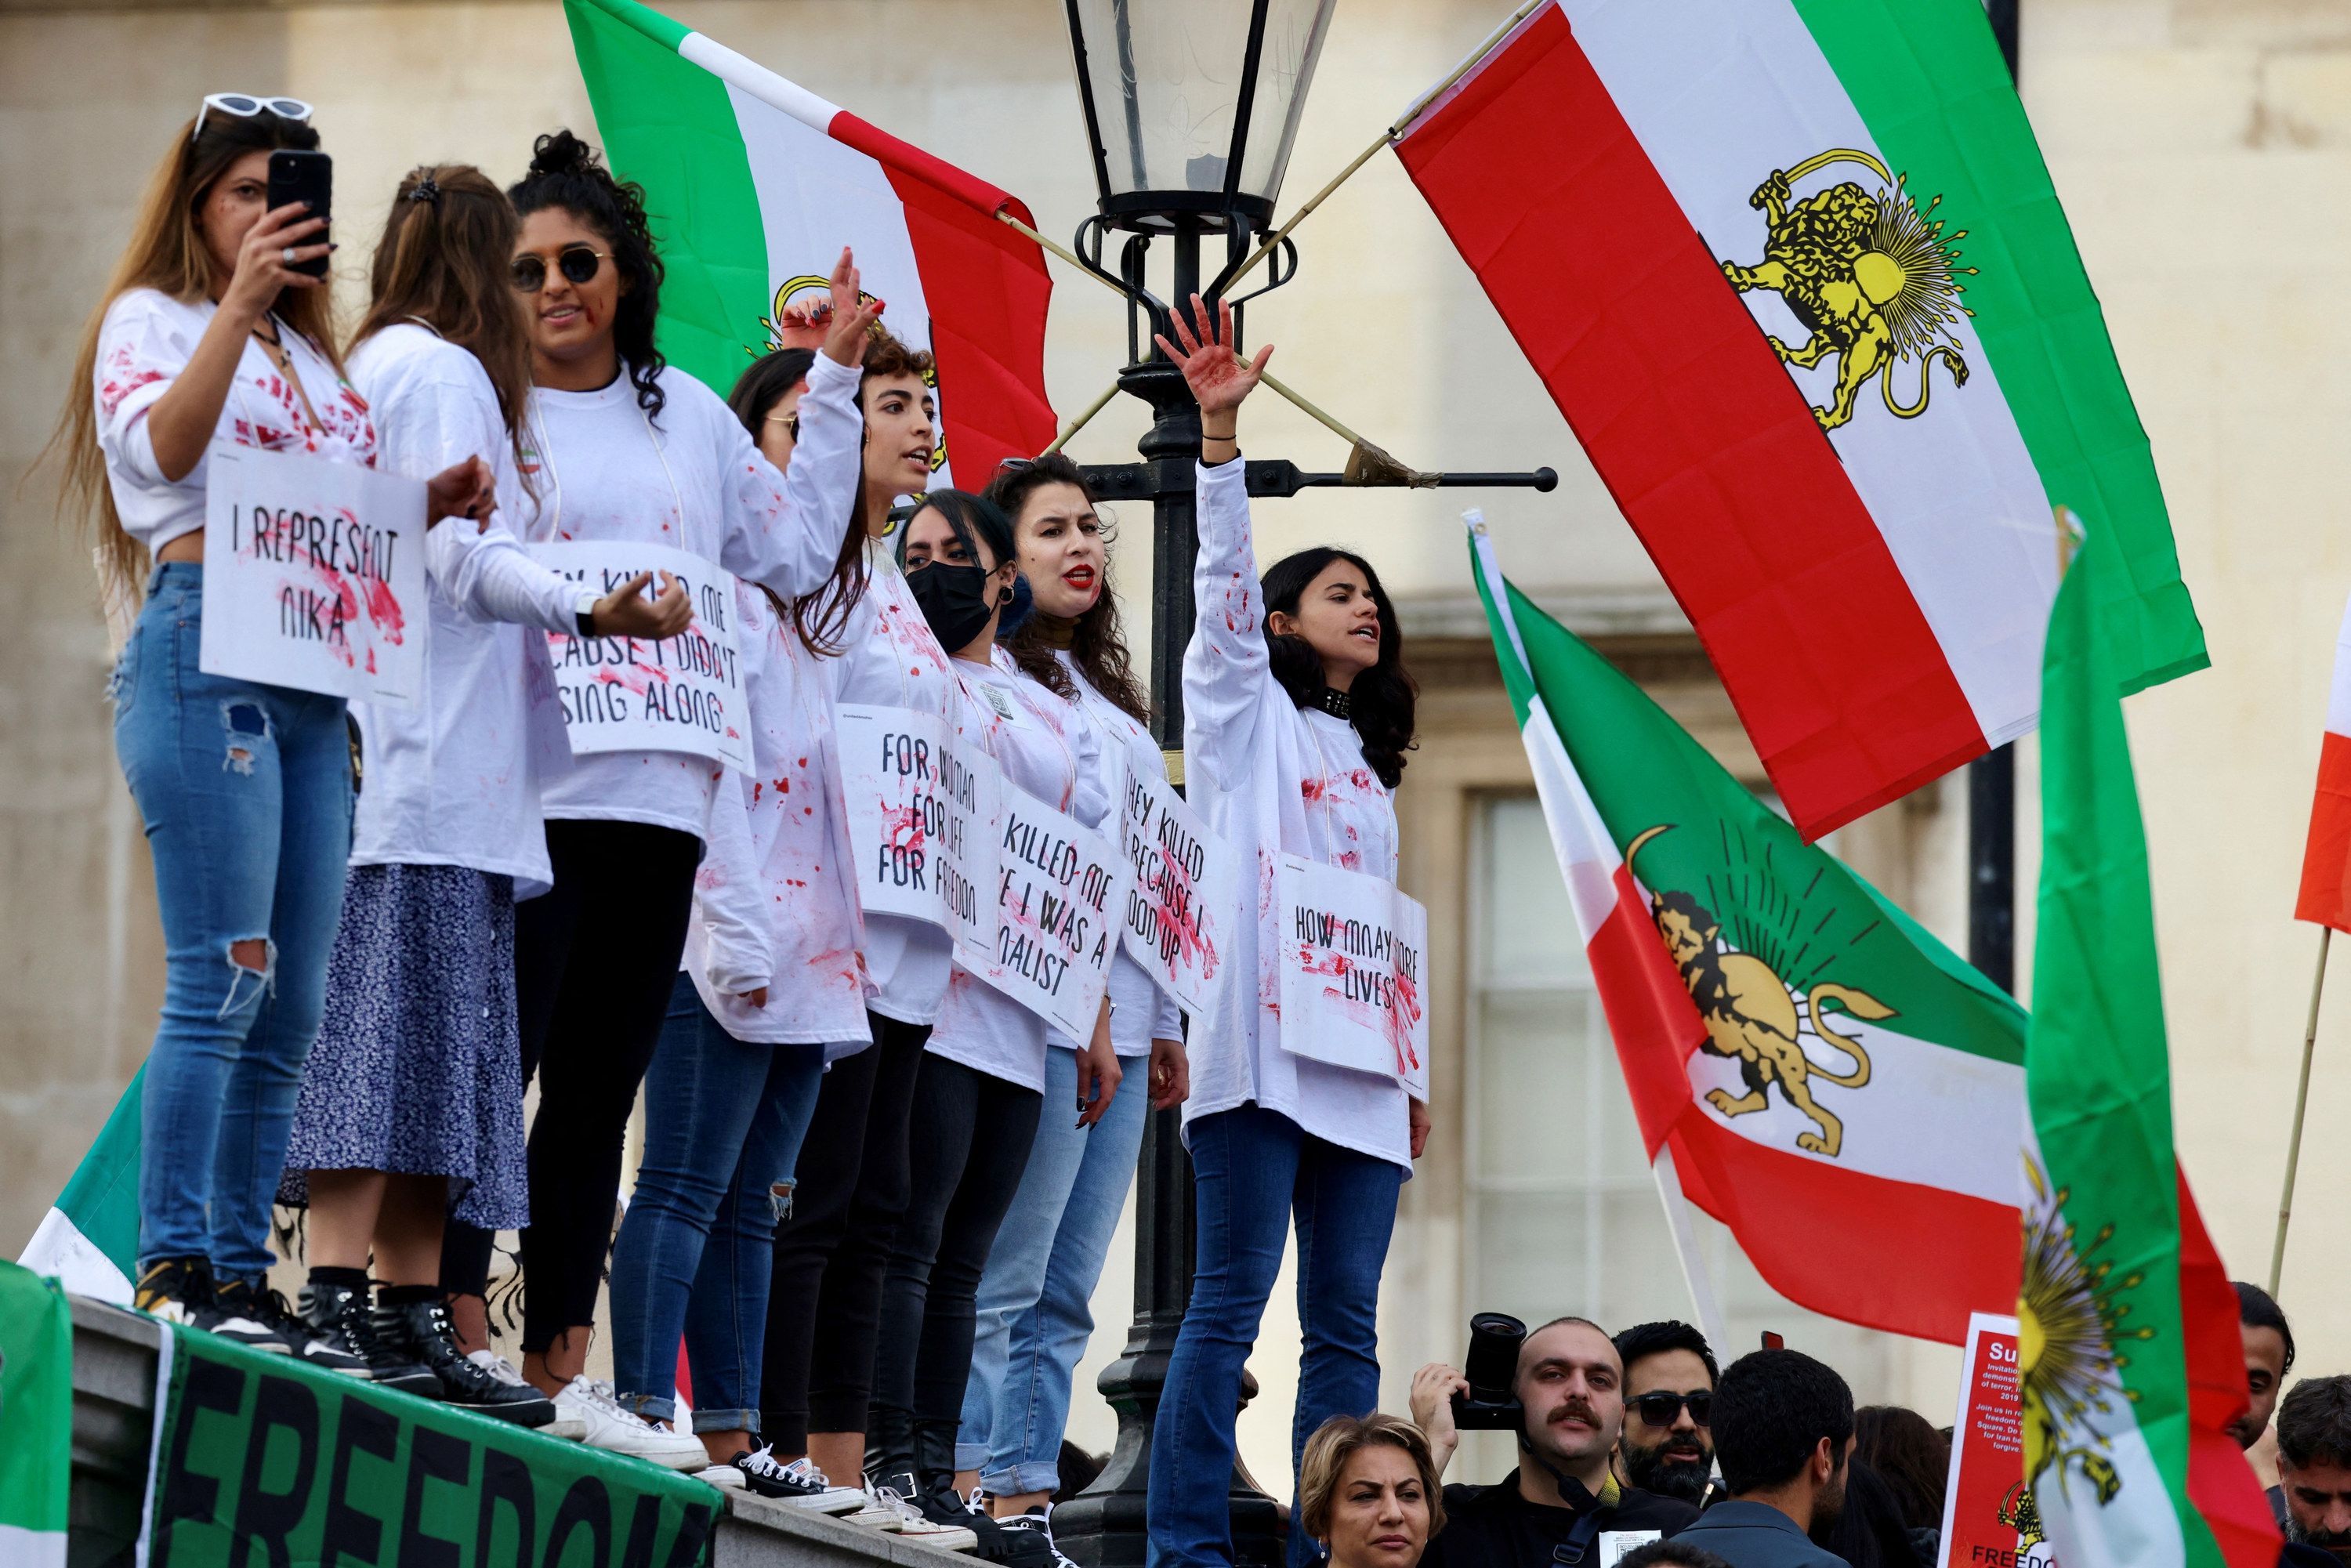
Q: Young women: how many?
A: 8